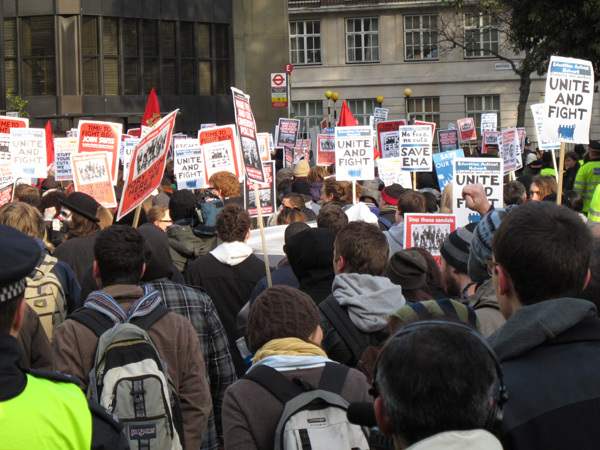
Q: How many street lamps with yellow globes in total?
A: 4